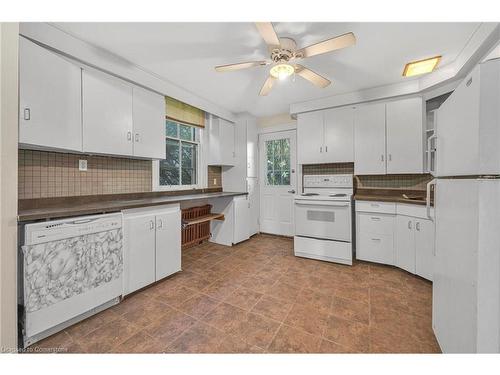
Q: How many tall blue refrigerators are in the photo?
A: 0